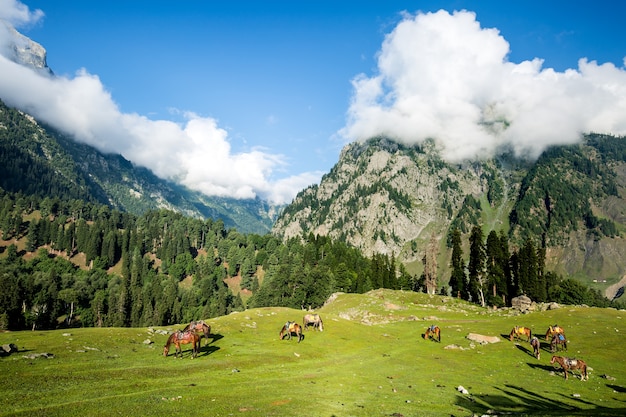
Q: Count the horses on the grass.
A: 10